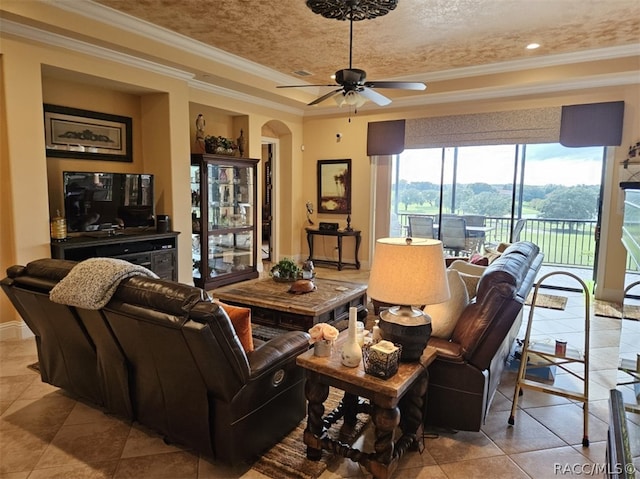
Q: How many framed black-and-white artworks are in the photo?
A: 1